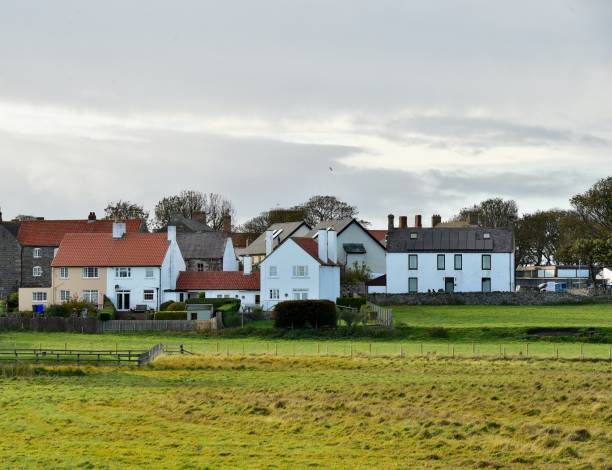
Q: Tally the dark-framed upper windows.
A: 4